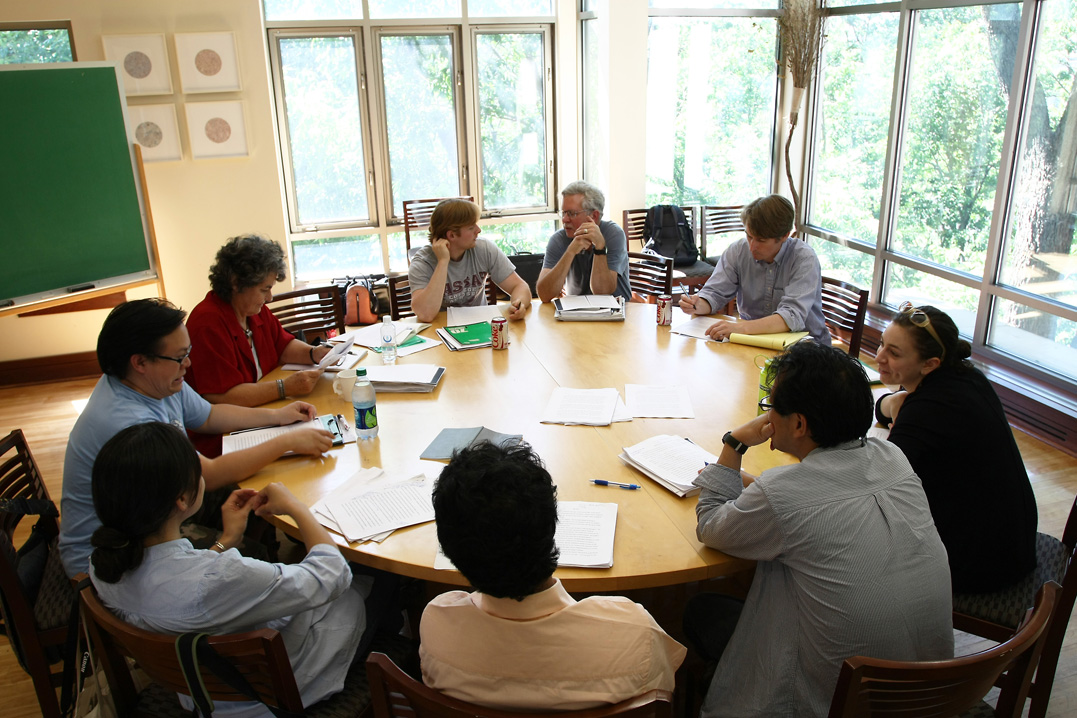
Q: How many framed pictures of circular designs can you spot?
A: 4